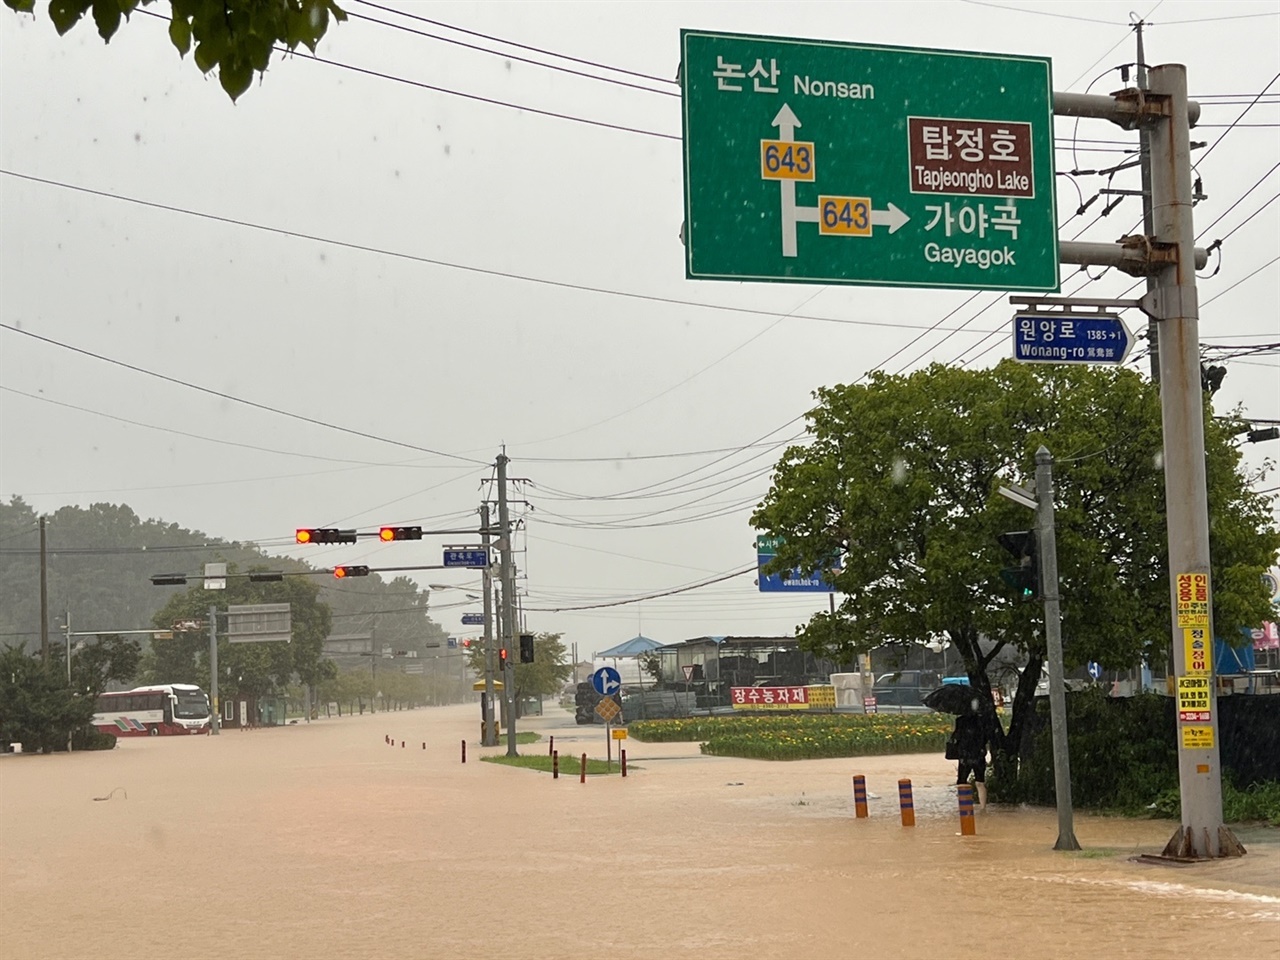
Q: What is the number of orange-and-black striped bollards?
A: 3